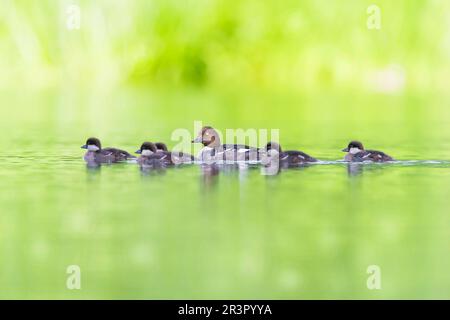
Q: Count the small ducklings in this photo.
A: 5